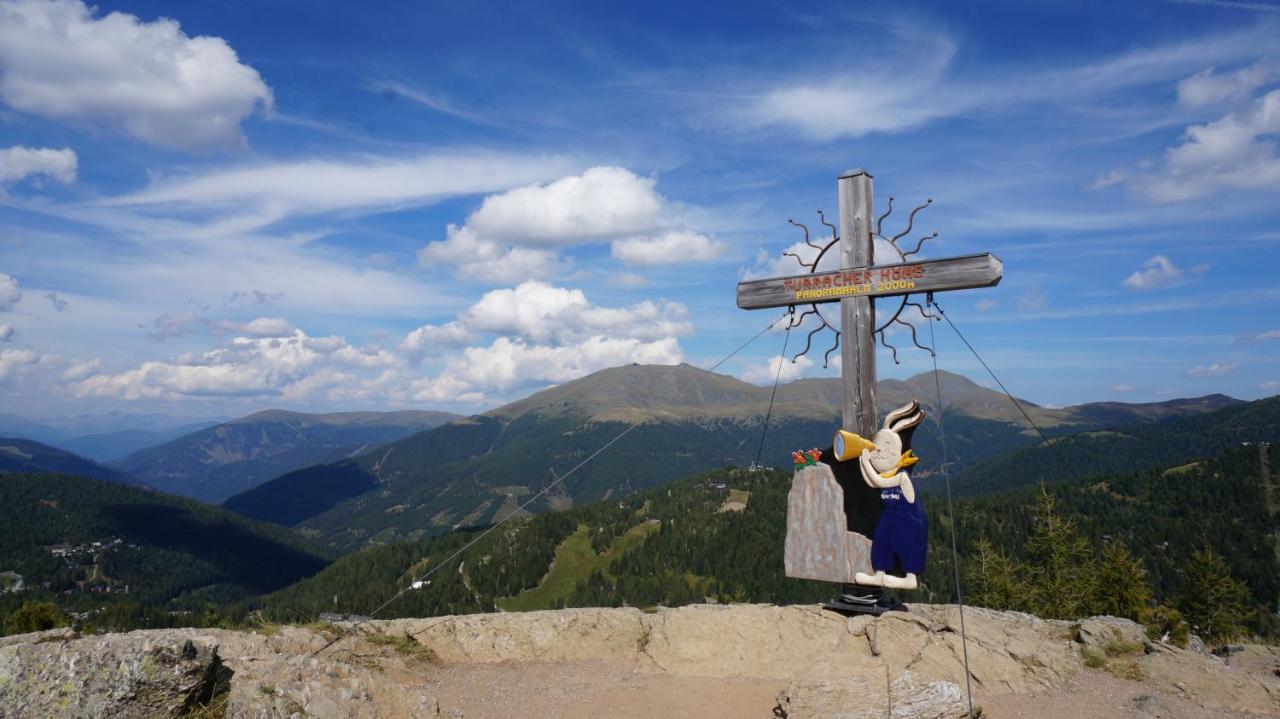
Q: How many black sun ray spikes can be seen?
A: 12